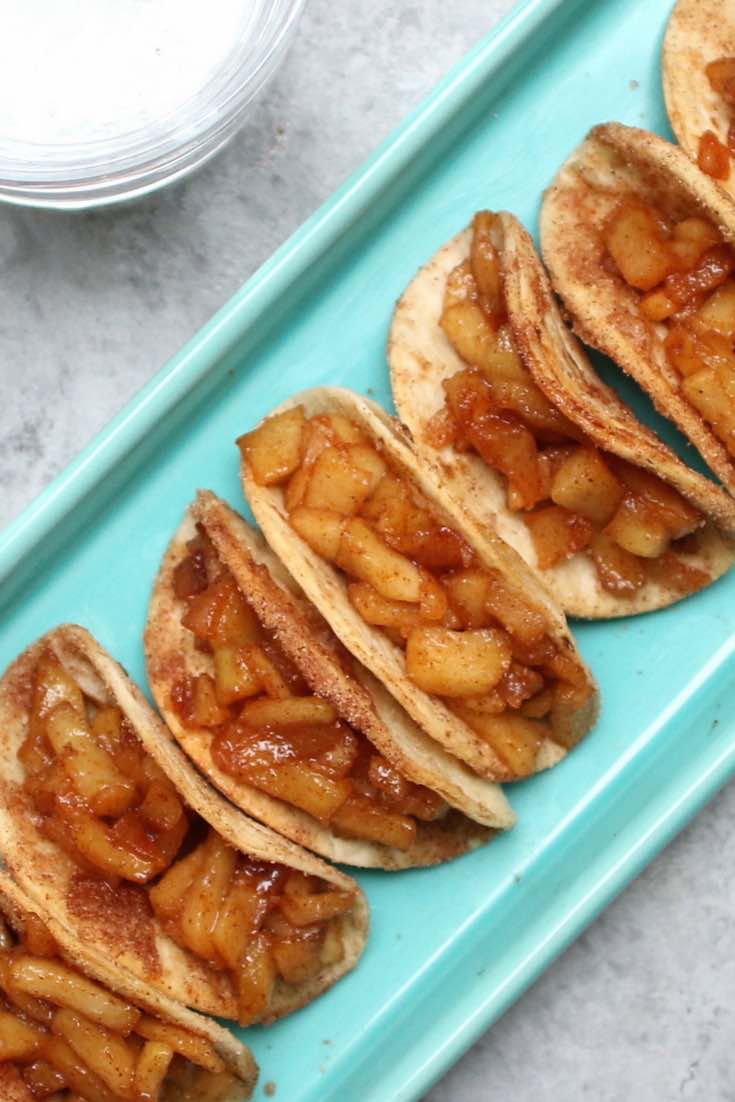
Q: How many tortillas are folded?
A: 7